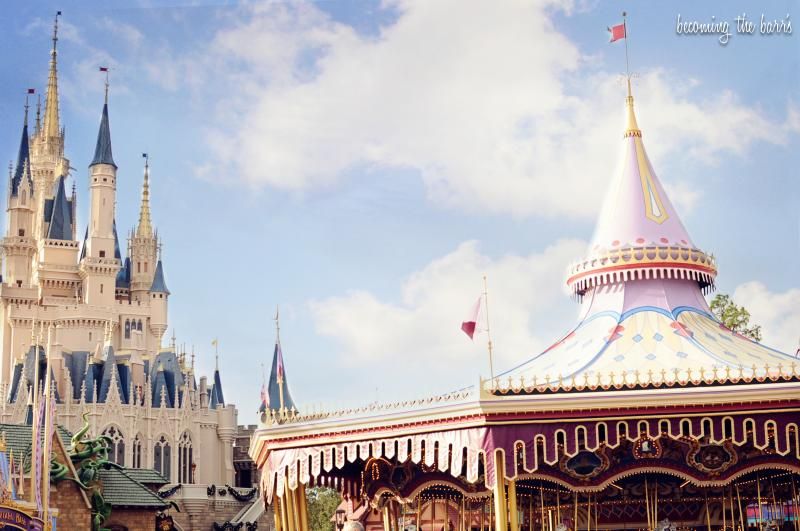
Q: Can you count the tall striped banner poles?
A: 2